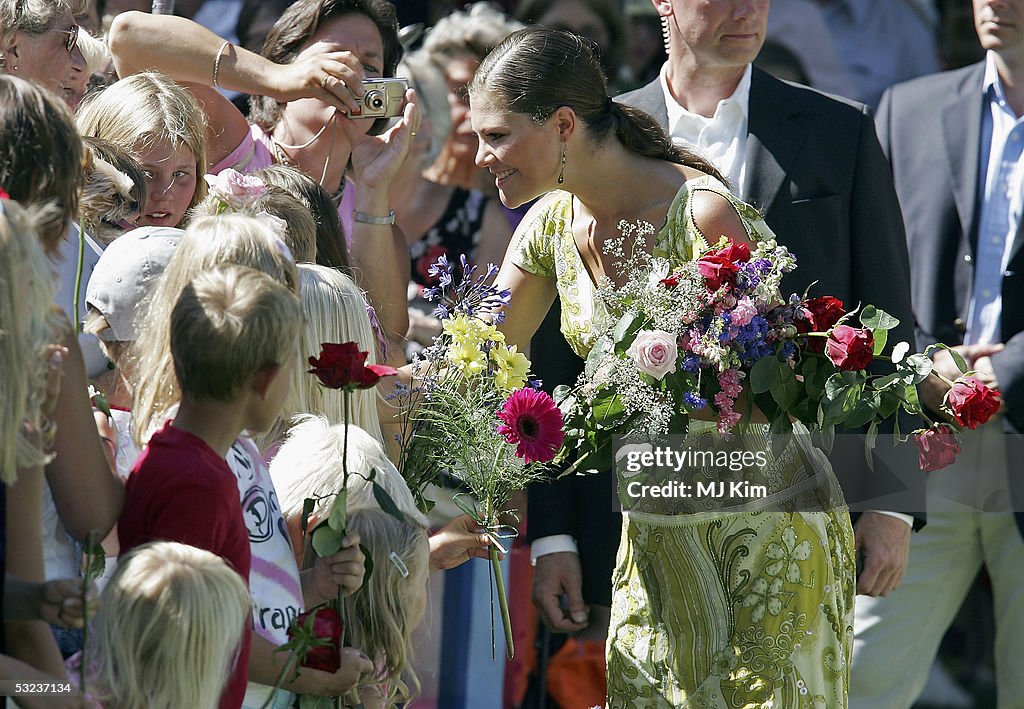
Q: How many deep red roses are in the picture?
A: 7